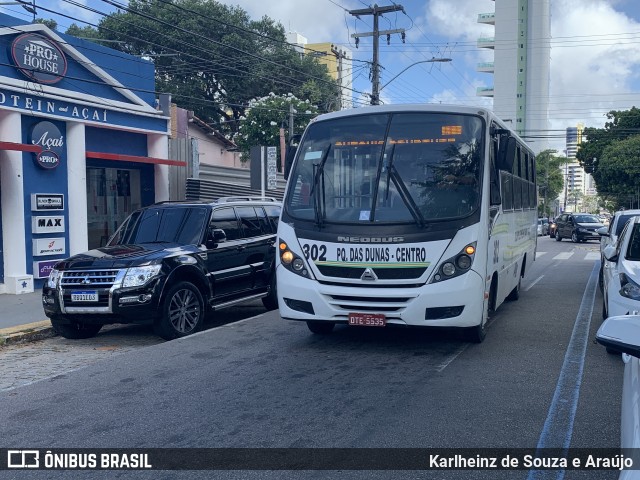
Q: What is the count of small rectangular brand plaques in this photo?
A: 4